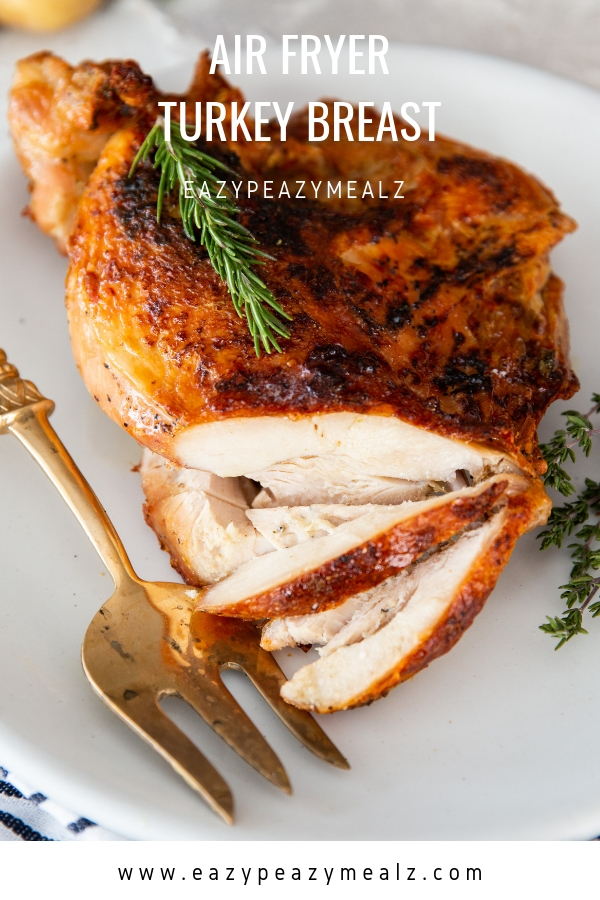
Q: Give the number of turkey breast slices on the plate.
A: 2